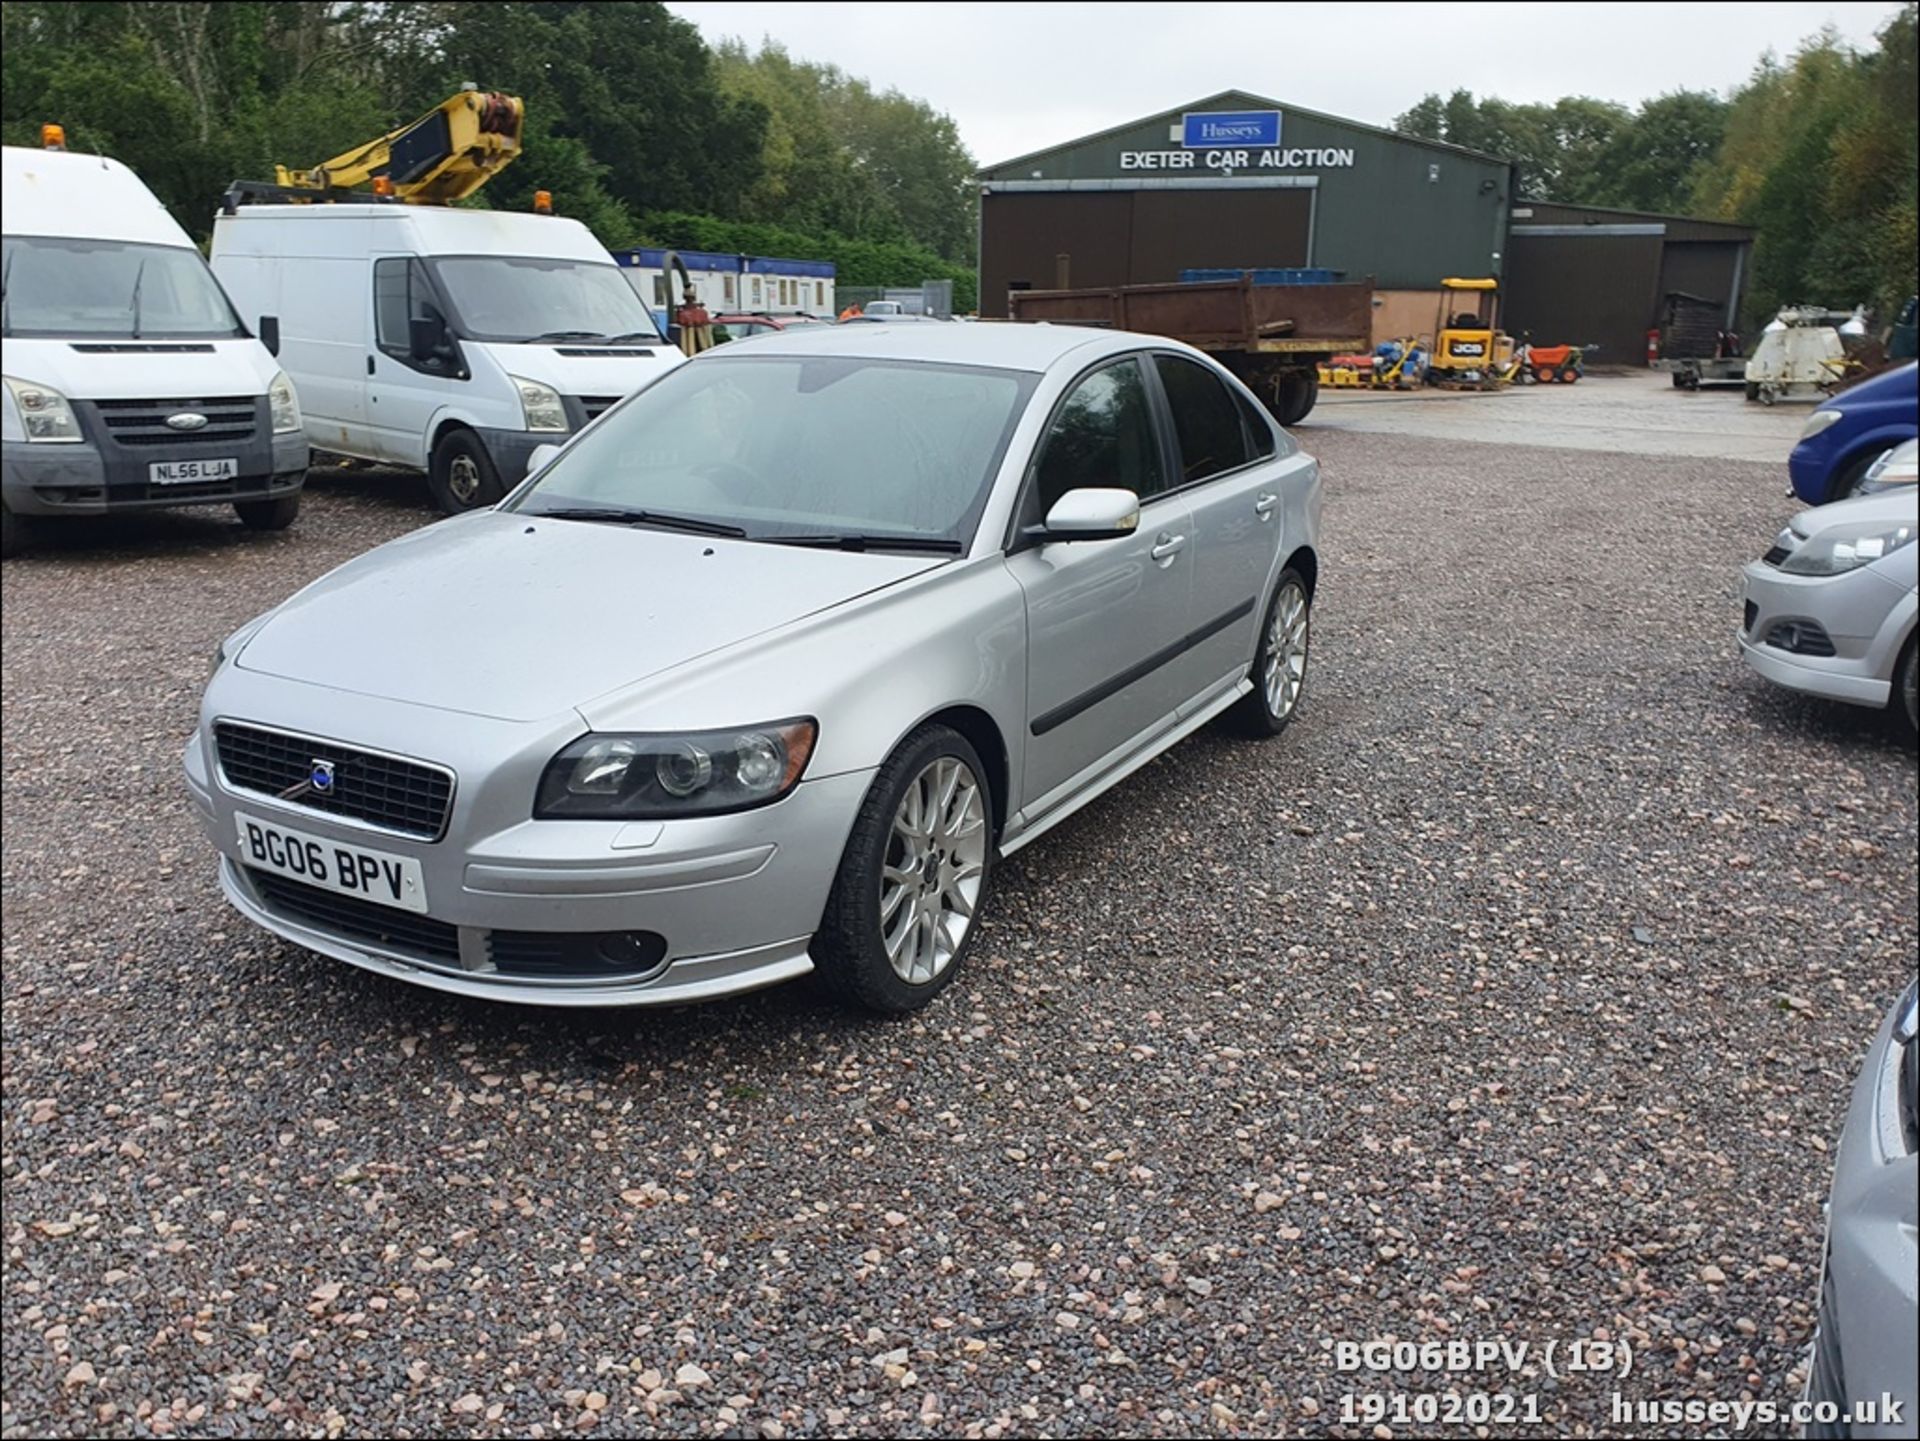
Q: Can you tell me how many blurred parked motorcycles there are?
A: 0